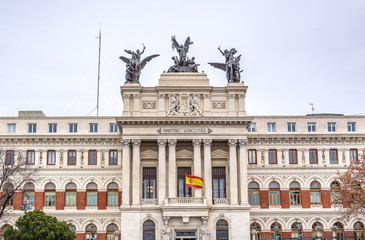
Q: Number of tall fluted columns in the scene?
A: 8